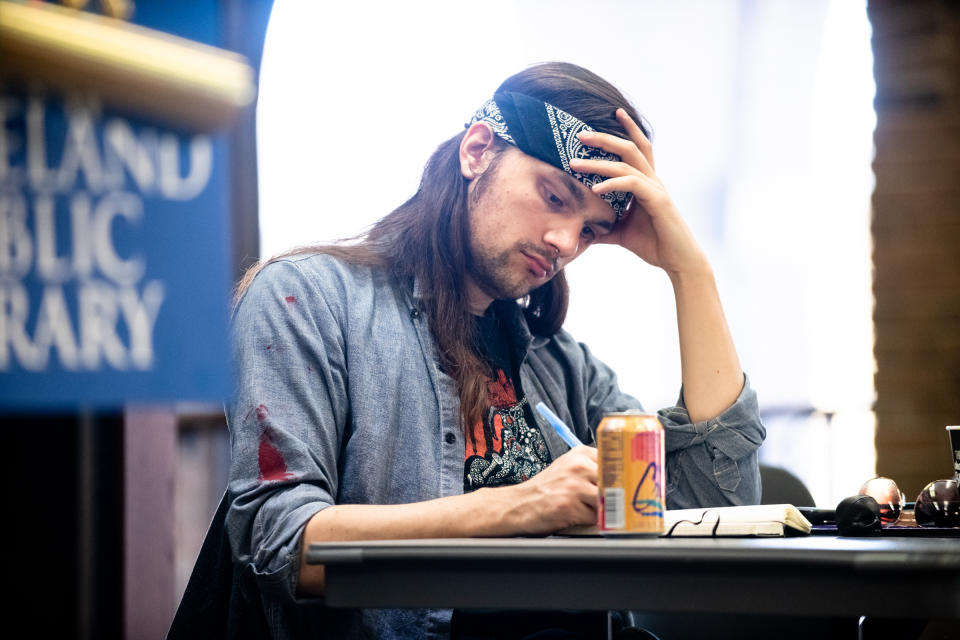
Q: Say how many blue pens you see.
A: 1